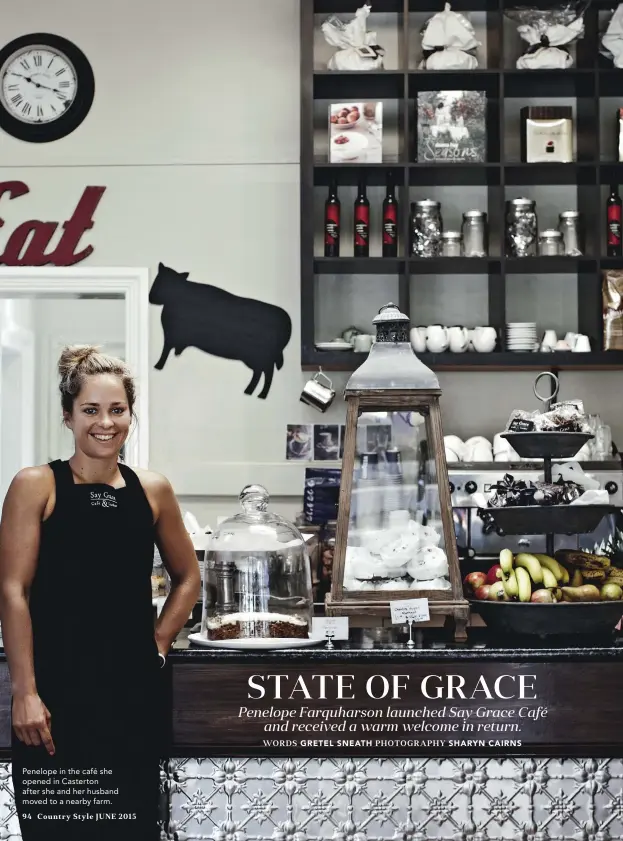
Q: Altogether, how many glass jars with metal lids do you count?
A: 6